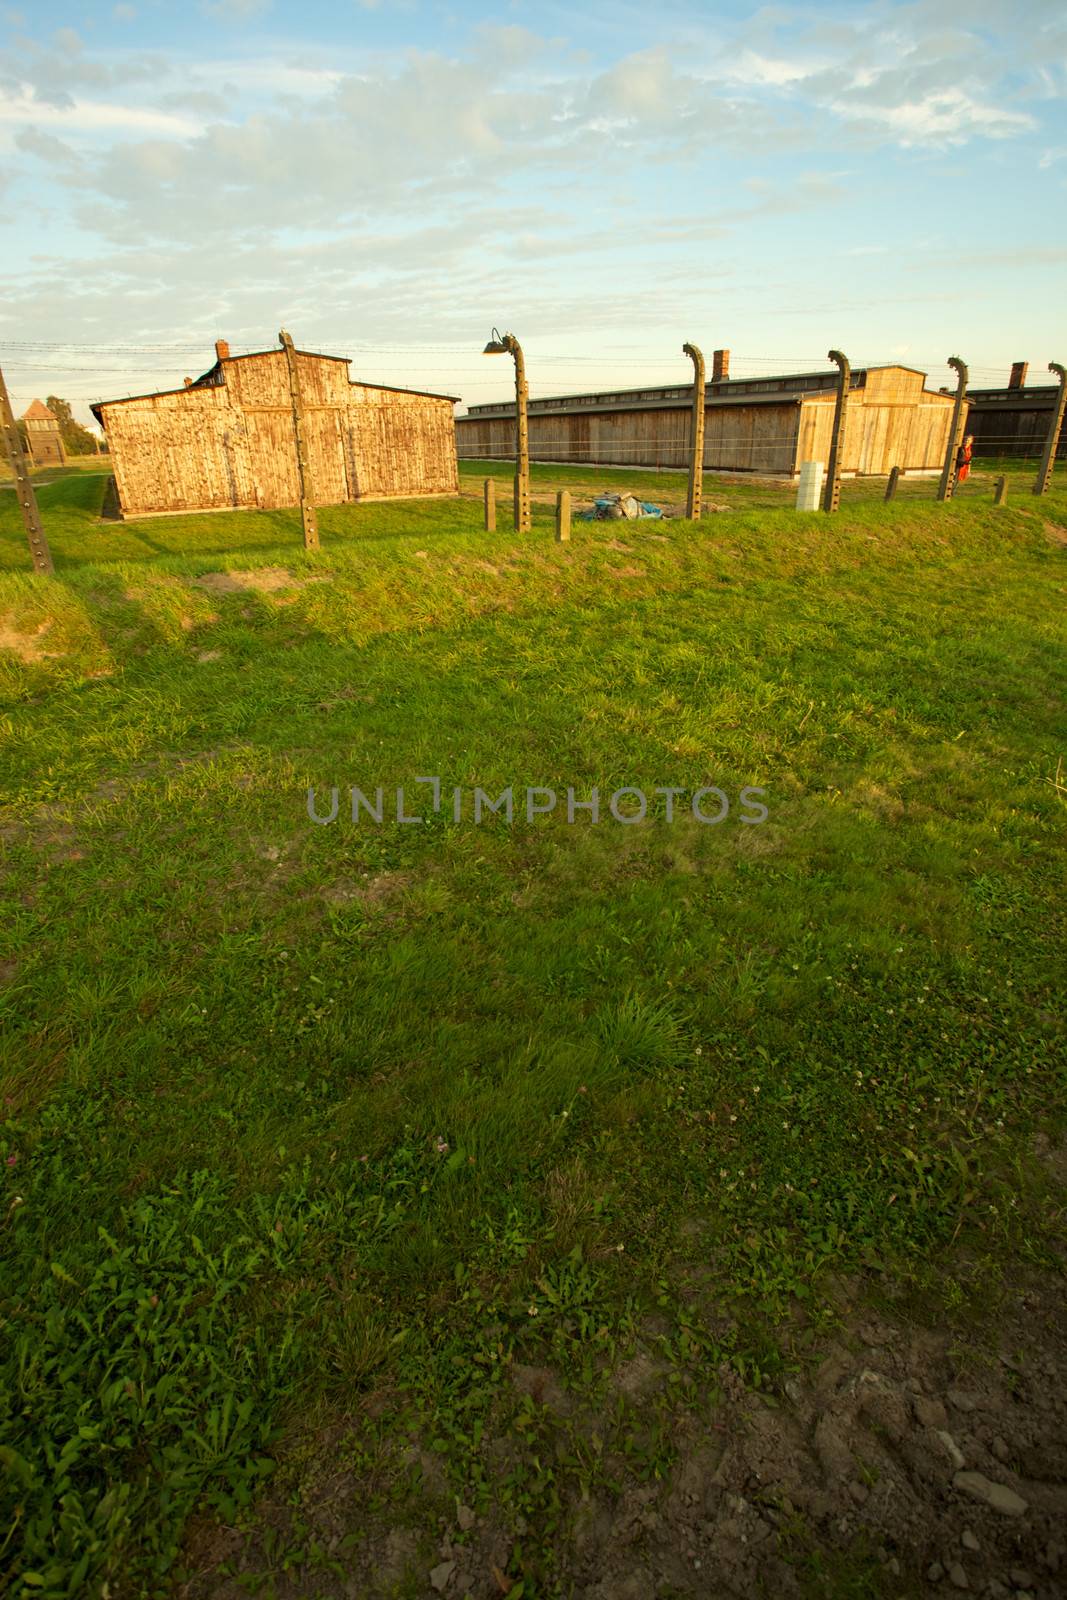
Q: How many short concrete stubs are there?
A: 4